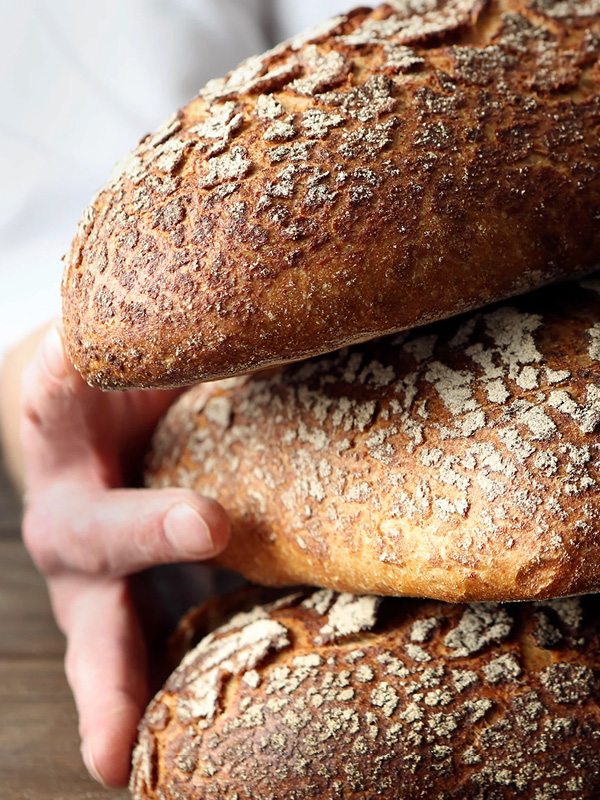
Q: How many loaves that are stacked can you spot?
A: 3